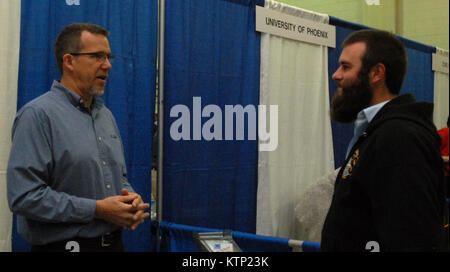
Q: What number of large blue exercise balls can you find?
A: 0